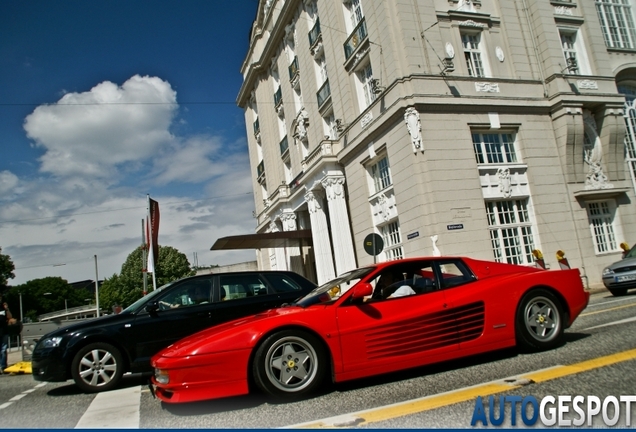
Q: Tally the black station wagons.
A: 1